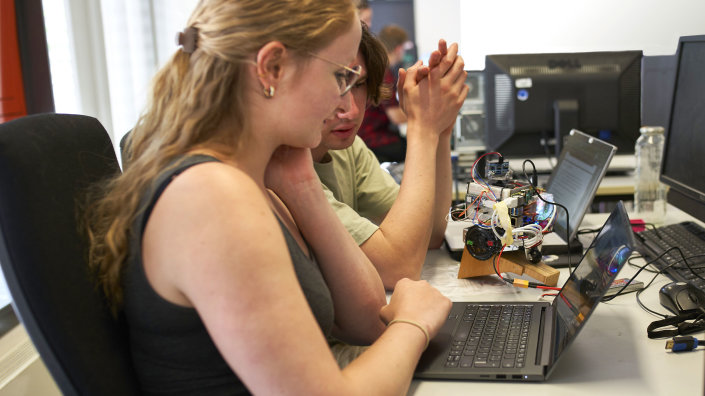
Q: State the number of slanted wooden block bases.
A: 1